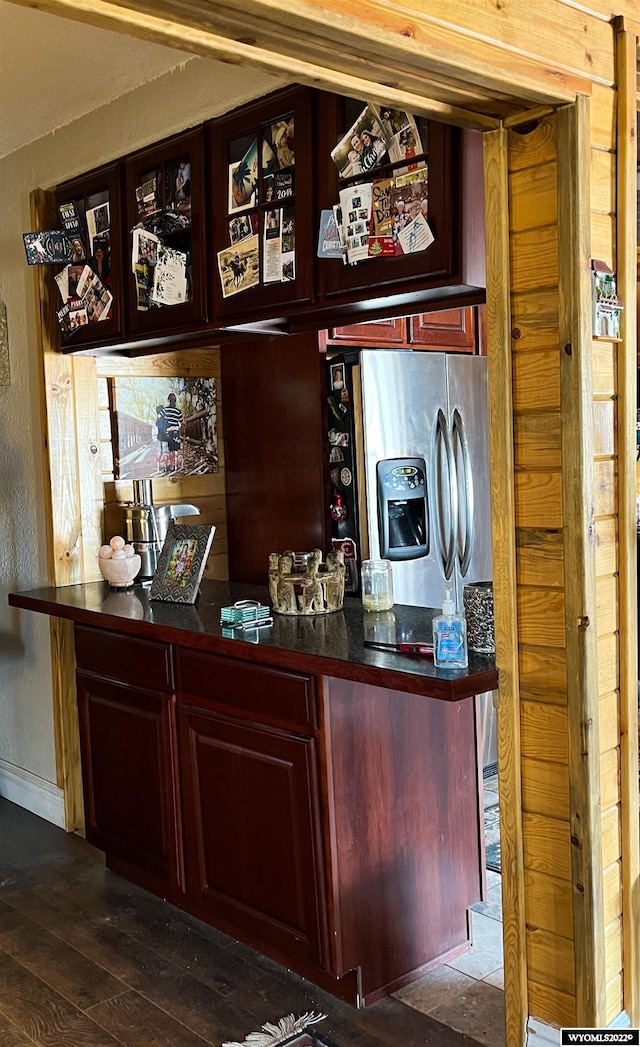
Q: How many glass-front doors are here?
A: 4